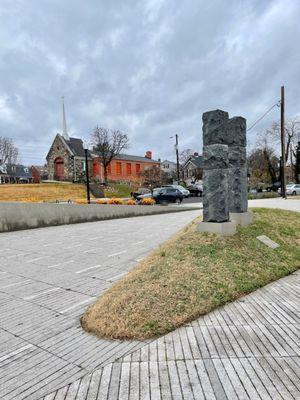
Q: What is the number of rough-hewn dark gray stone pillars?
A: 2